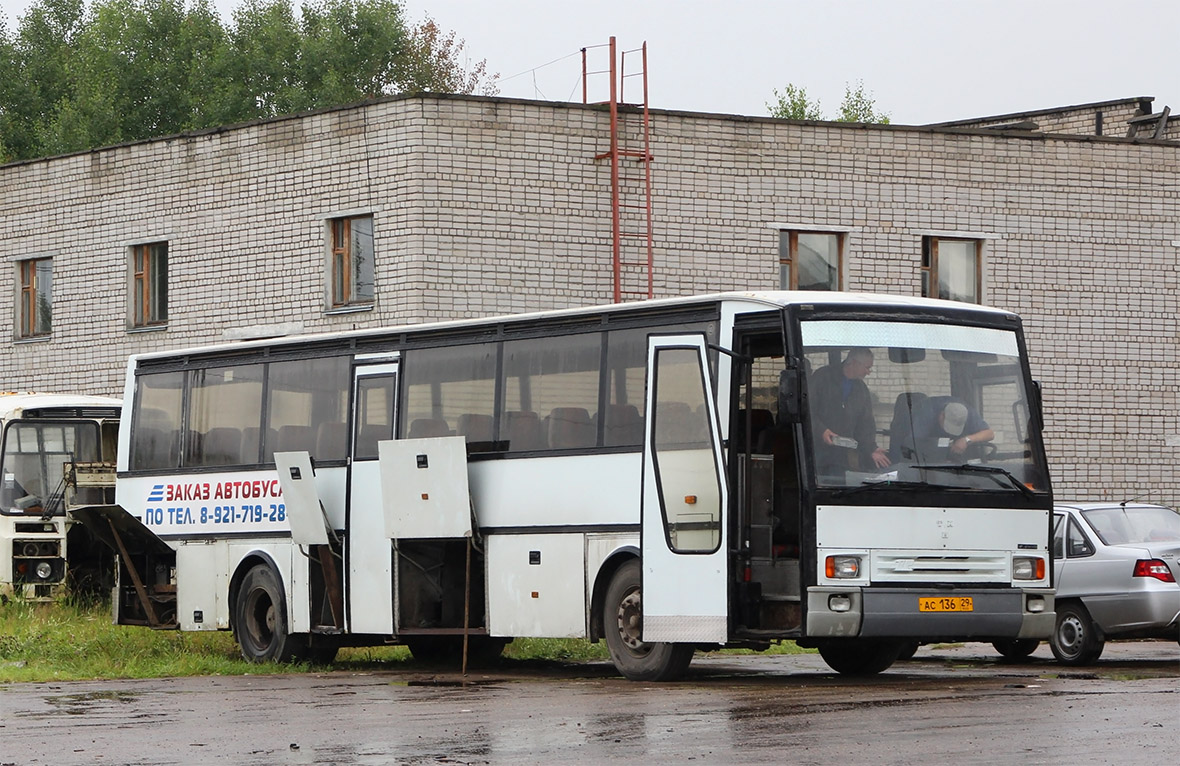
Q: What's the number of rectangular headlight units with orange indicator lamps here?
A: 2